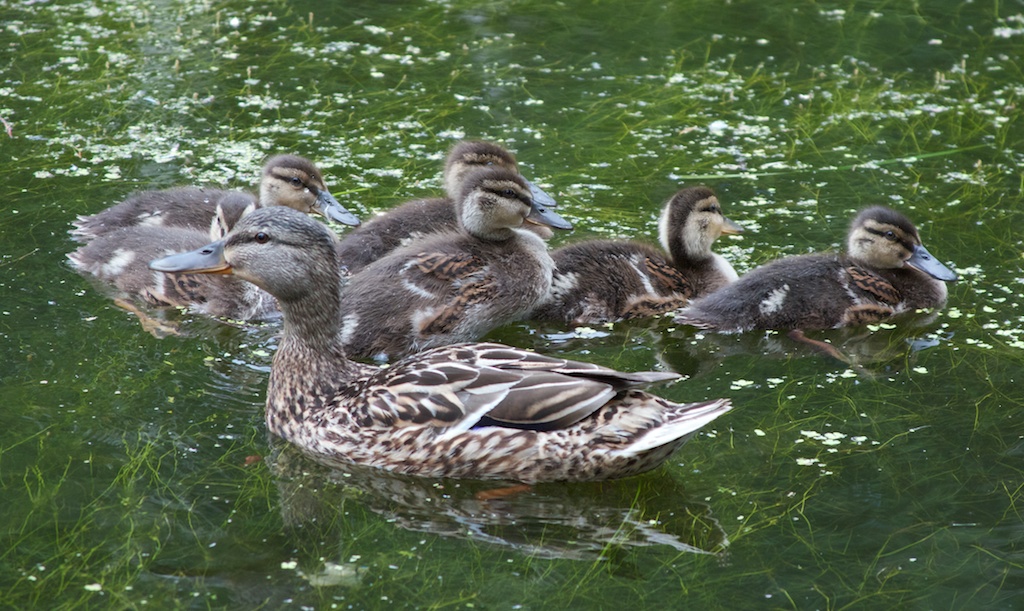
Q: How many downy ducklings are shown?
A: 6